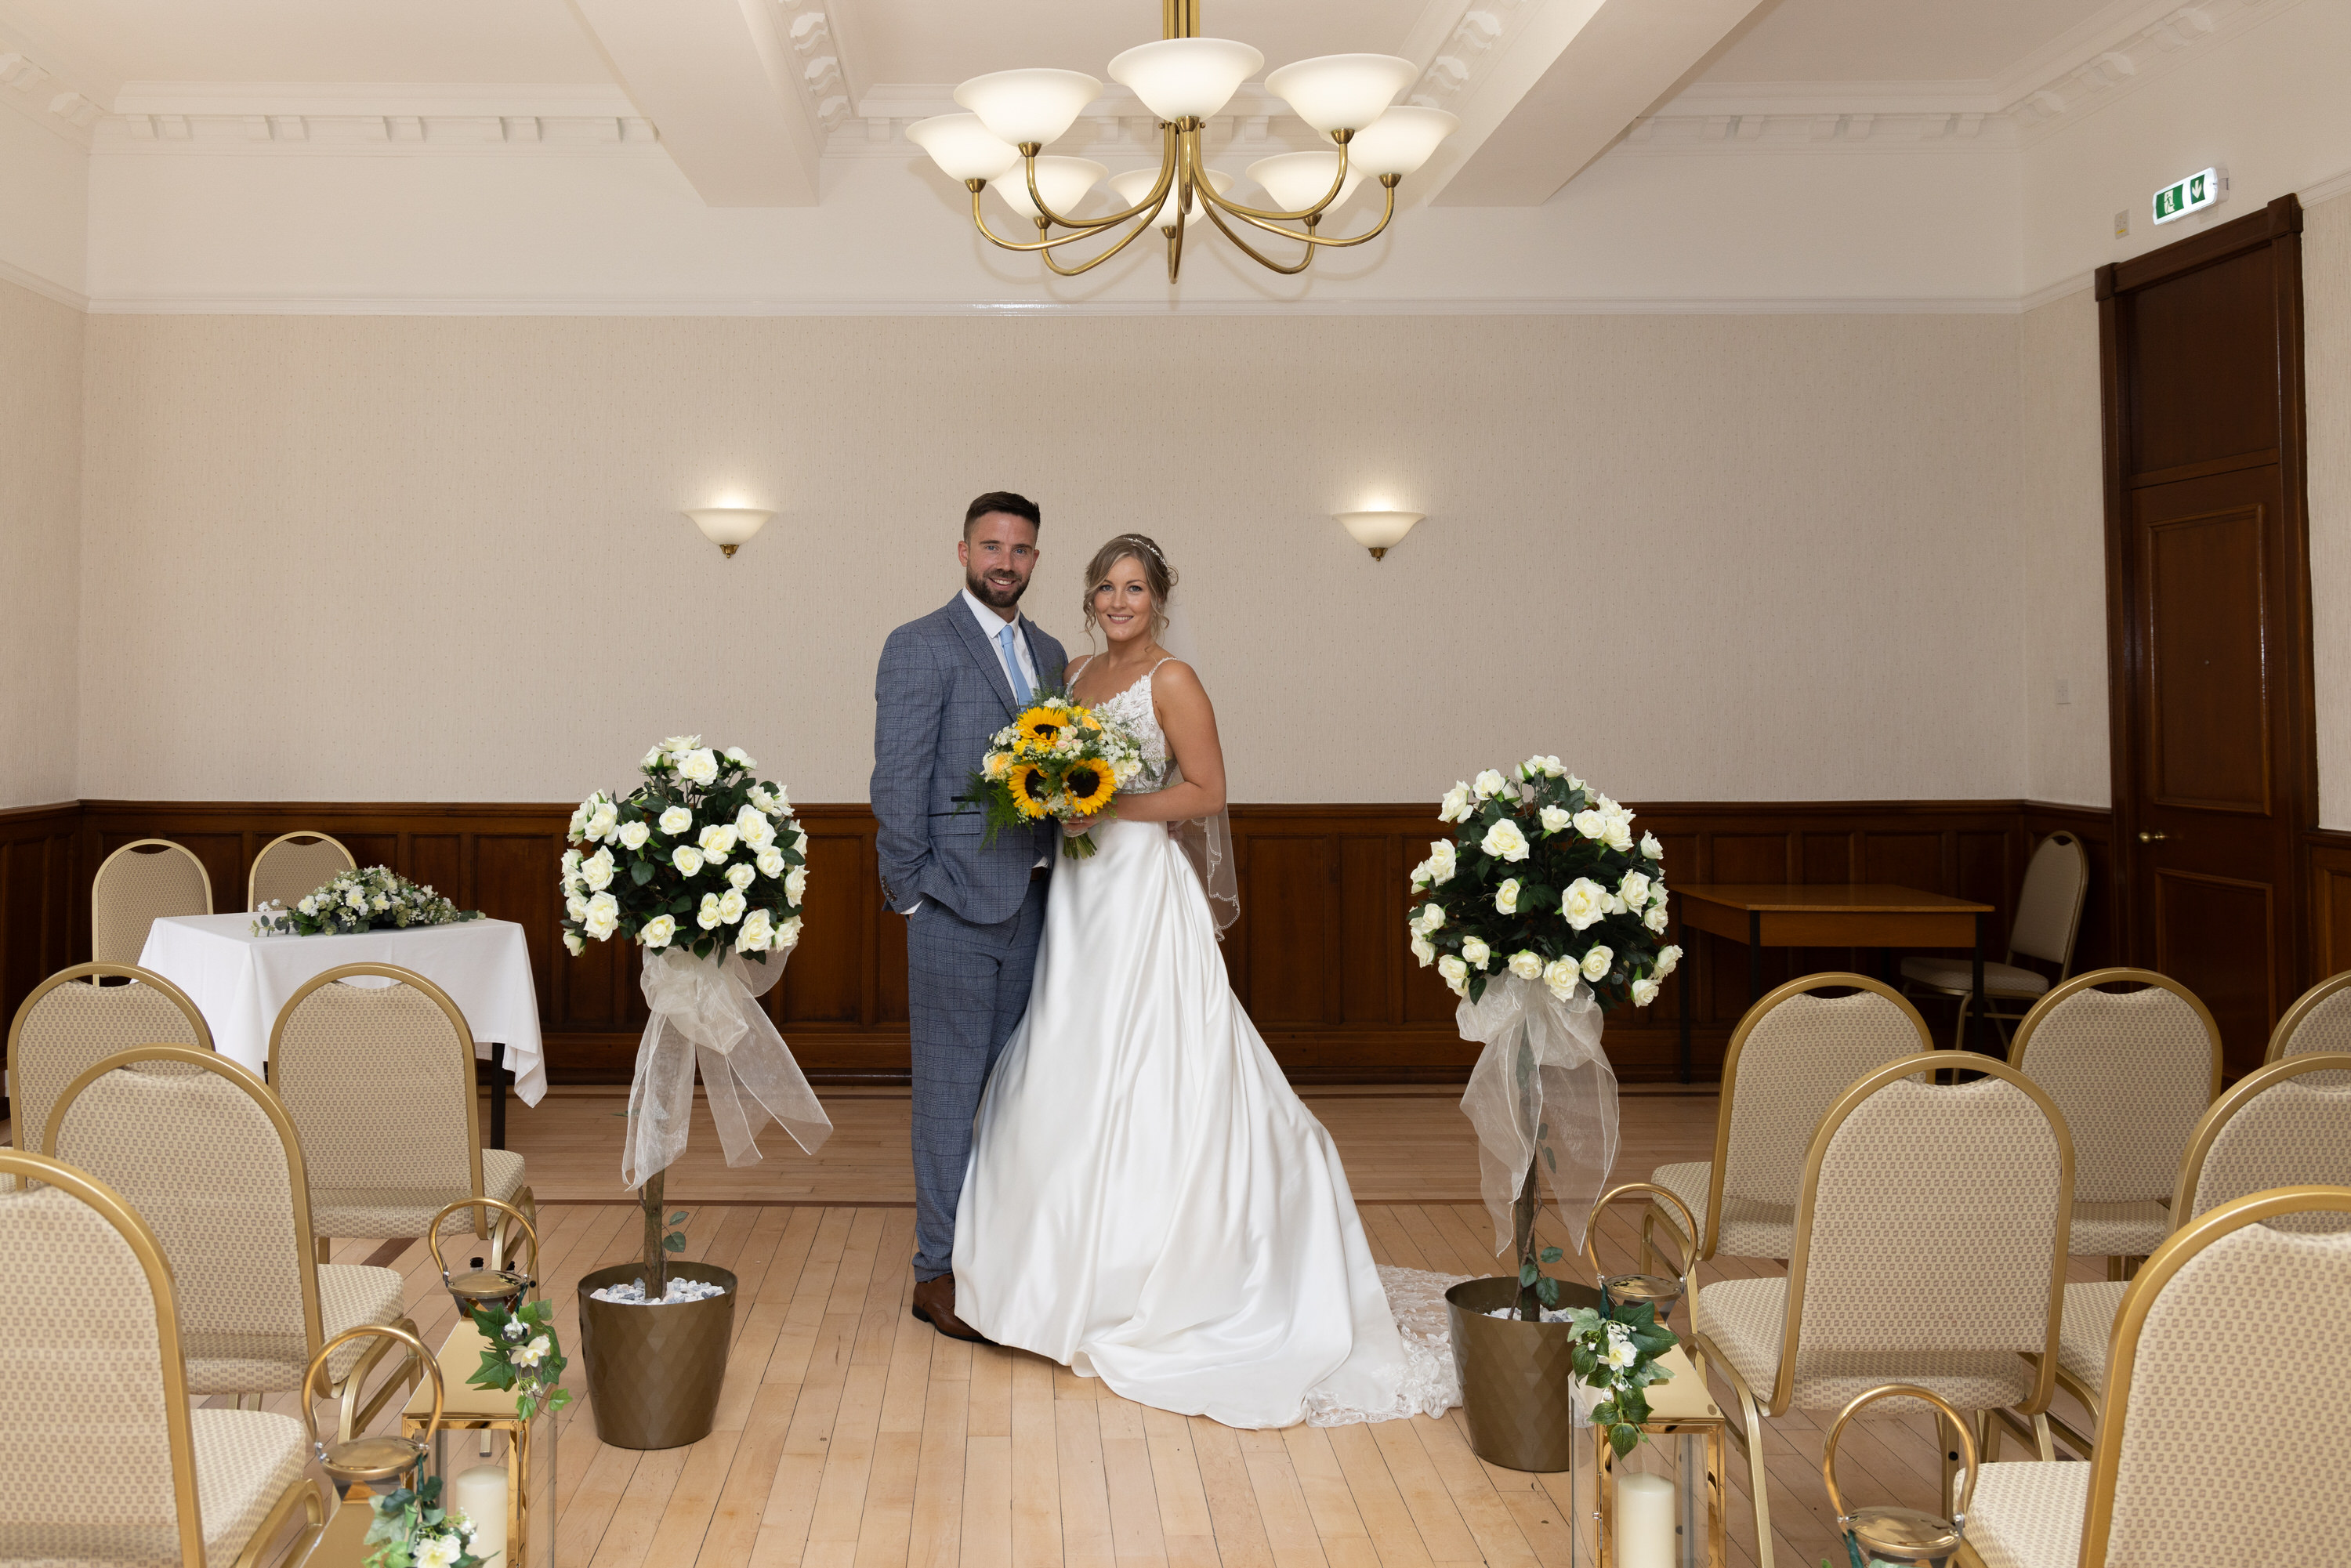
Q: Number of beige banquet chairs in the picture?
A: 13